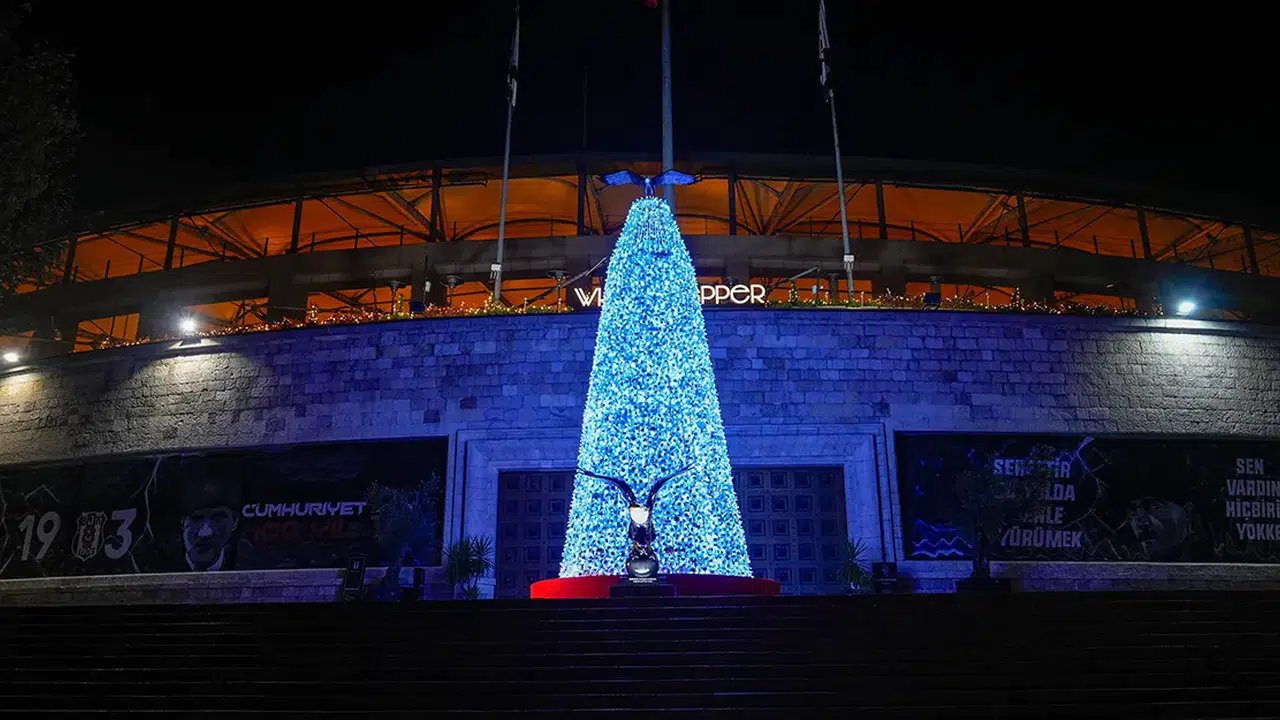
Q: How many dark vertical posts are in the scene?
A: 10